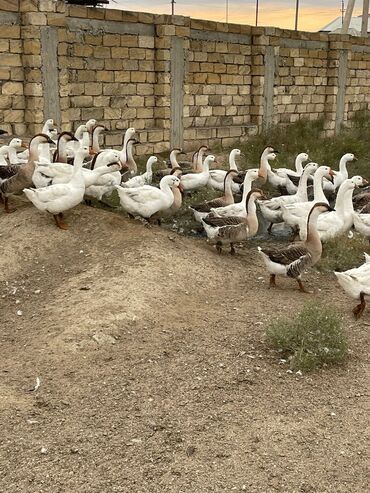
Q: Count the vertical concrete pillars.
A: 4